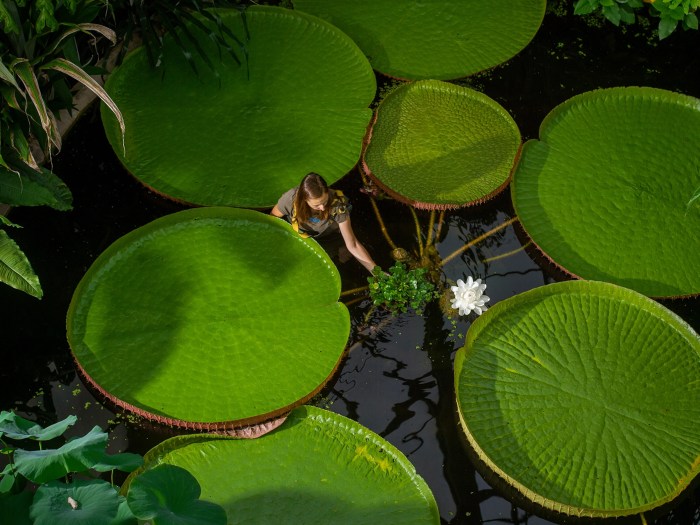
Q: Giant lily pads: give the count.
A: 7